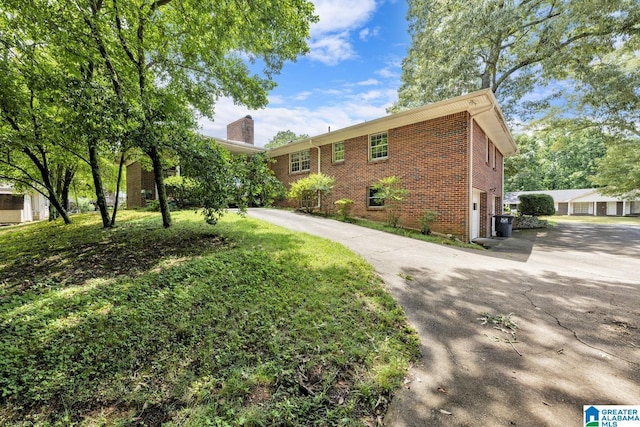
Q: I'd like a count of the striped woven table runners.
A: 0